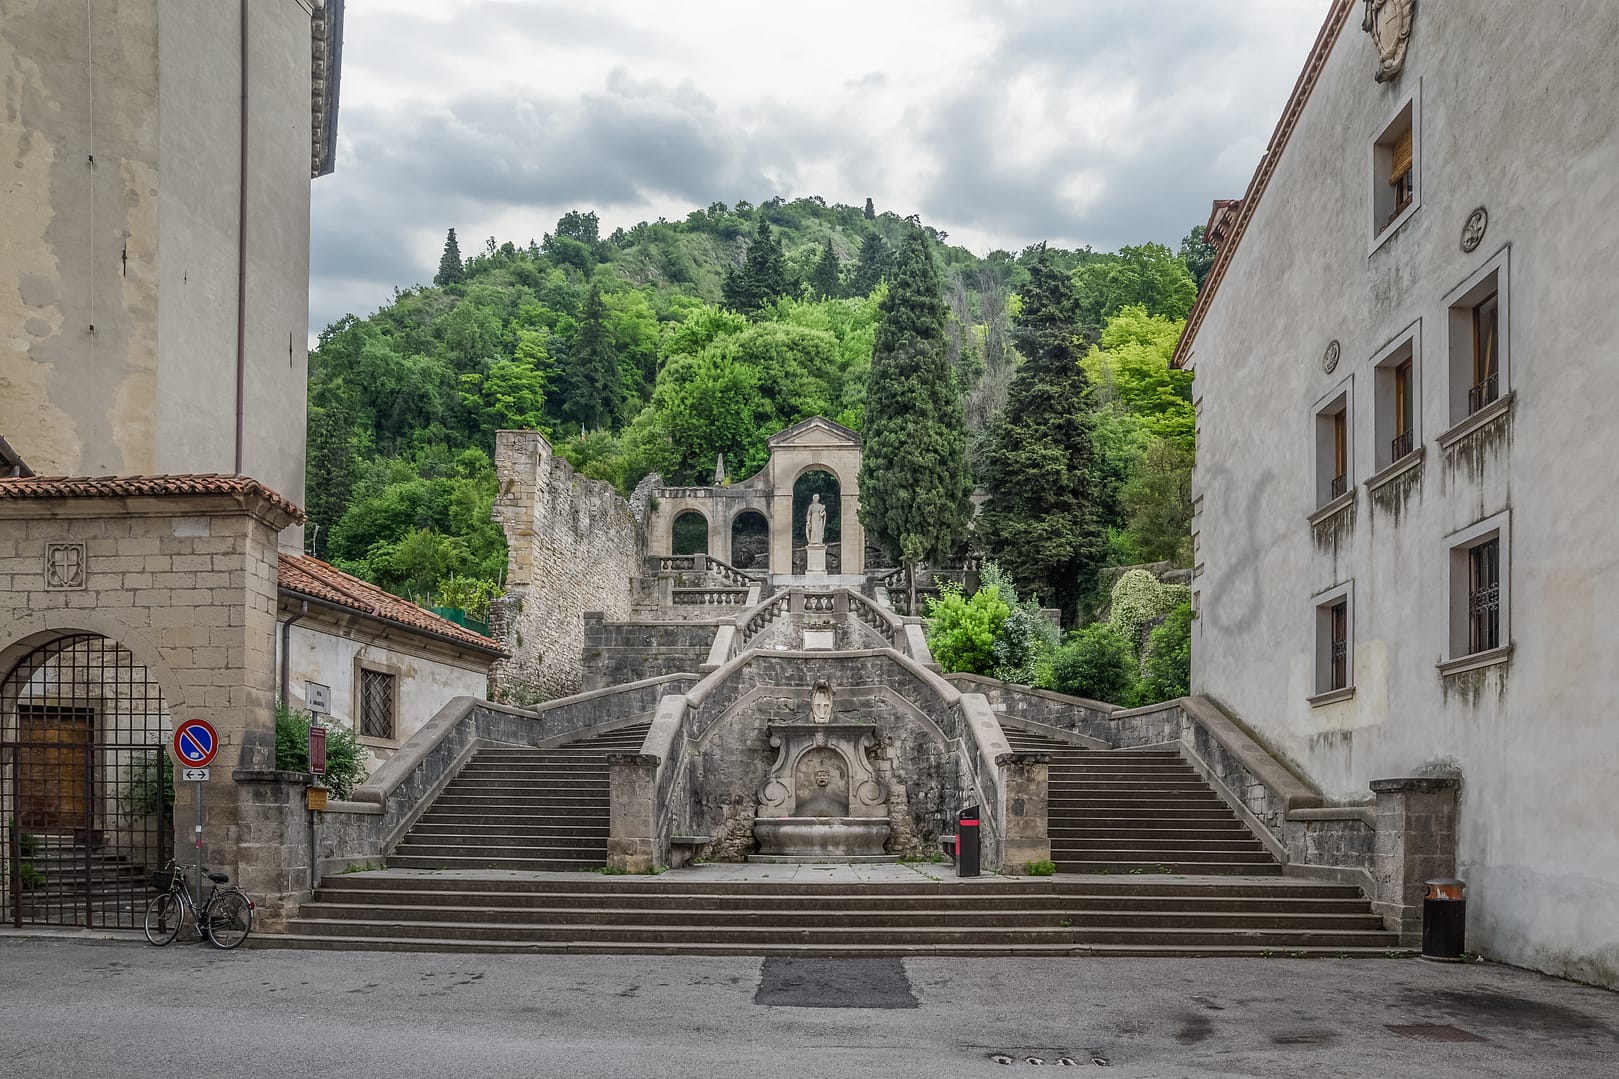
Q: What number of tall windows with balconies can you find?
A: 3